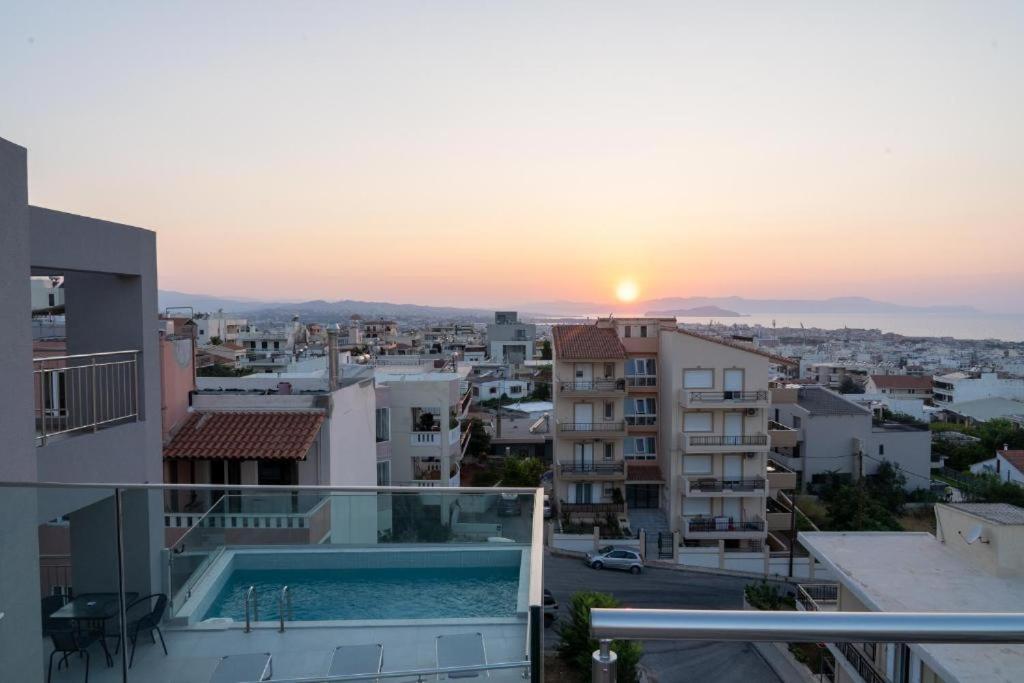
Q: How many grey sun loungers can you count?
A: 3